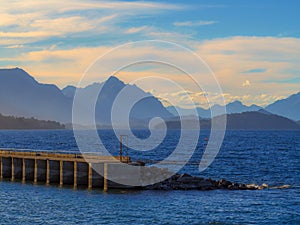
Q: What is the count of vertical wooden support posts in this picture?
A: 9